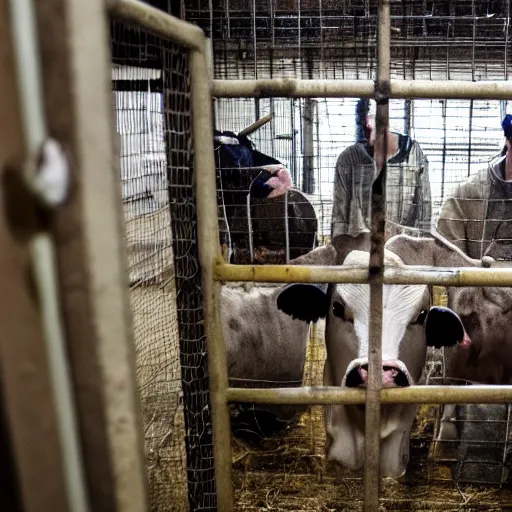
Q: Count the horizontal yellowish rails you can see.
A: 3